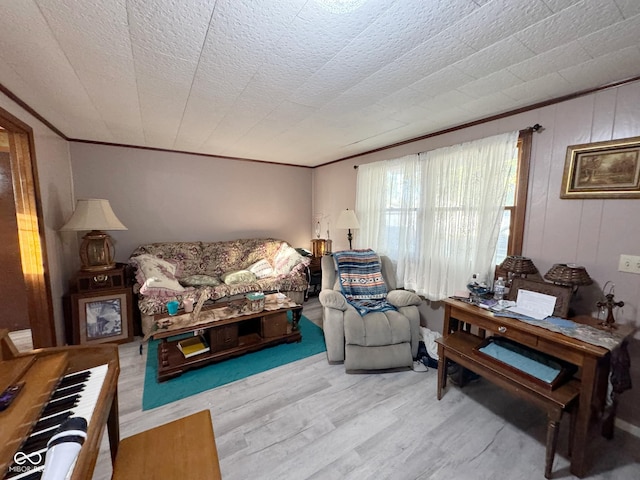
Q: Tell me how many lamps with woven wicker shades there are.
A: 2